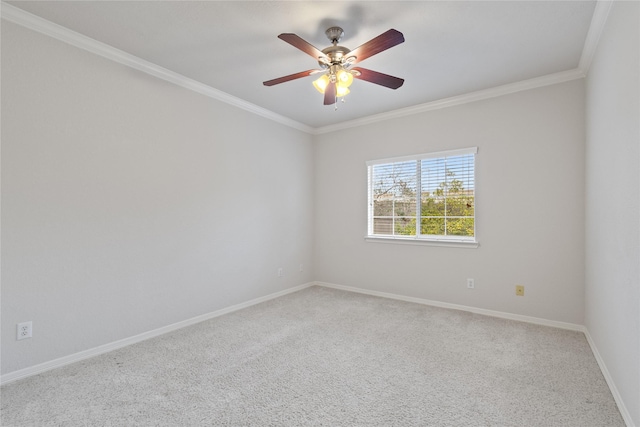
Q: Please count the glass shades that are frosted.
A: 3